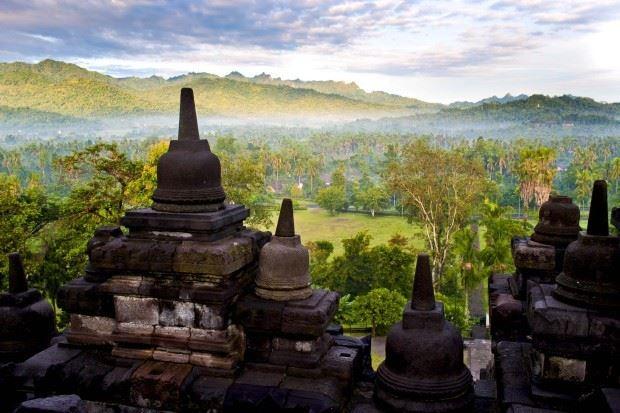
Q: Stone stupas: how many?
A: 6